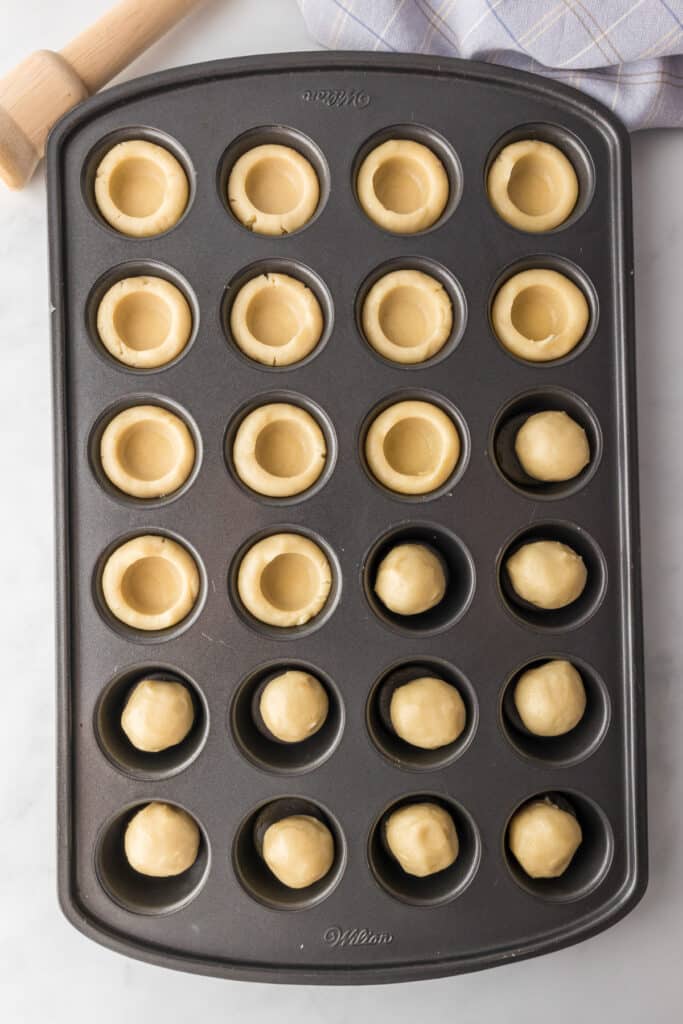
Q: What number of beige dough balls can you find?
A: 11